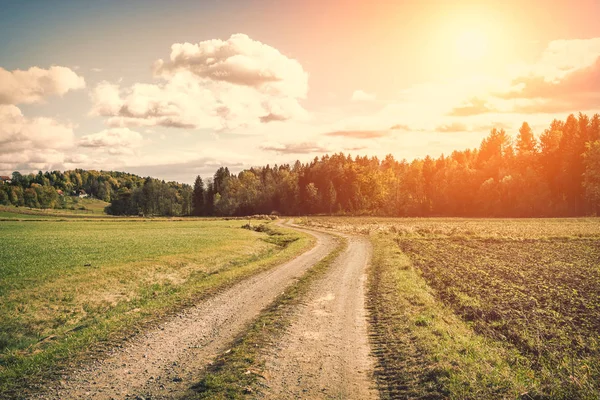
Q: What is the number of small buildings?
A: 3